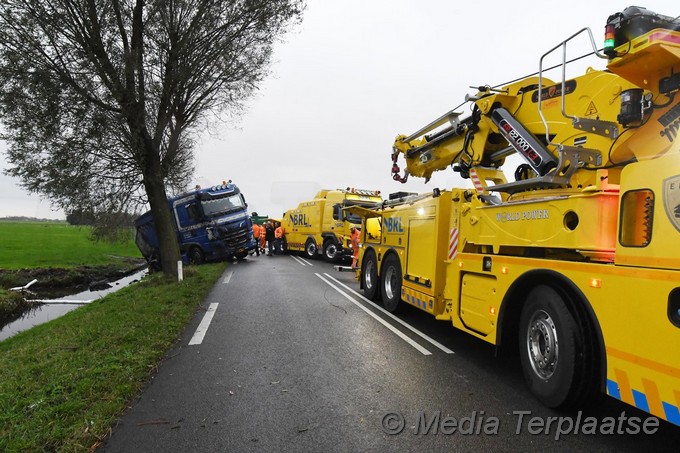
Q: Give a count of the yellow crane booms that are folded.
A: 1